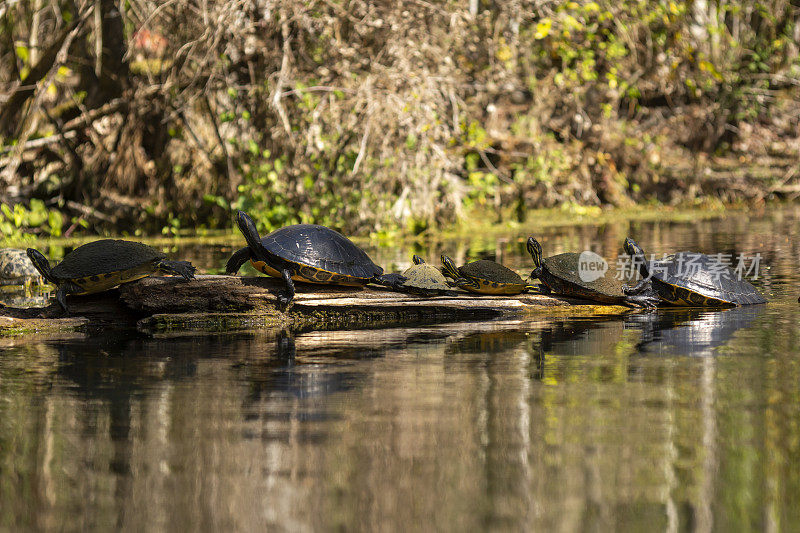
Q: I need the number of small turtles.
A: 2